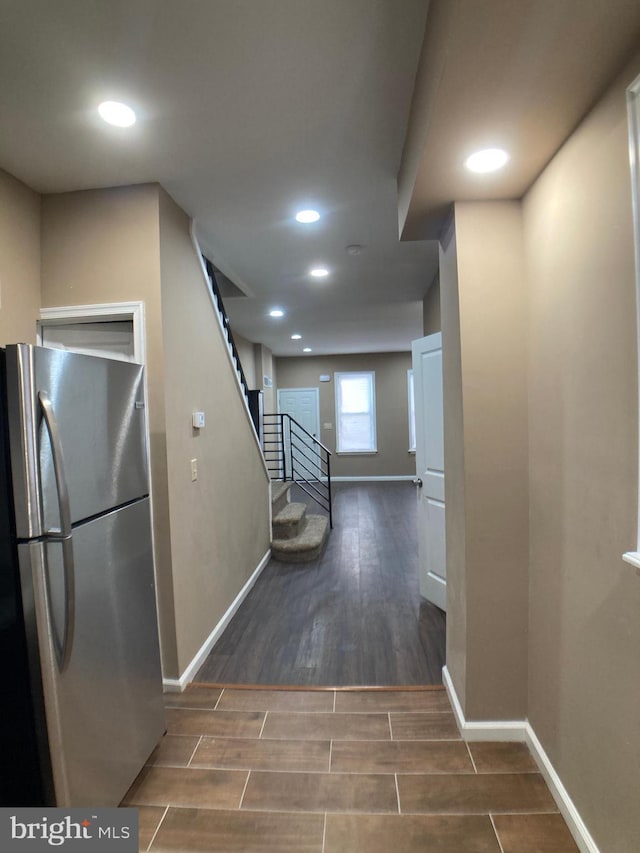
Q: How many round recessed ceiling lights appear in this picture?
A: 7